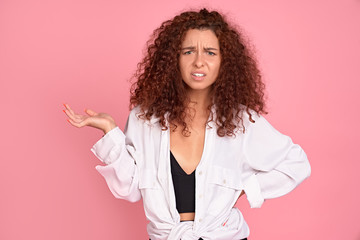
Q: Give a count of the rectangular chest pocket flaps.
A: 2